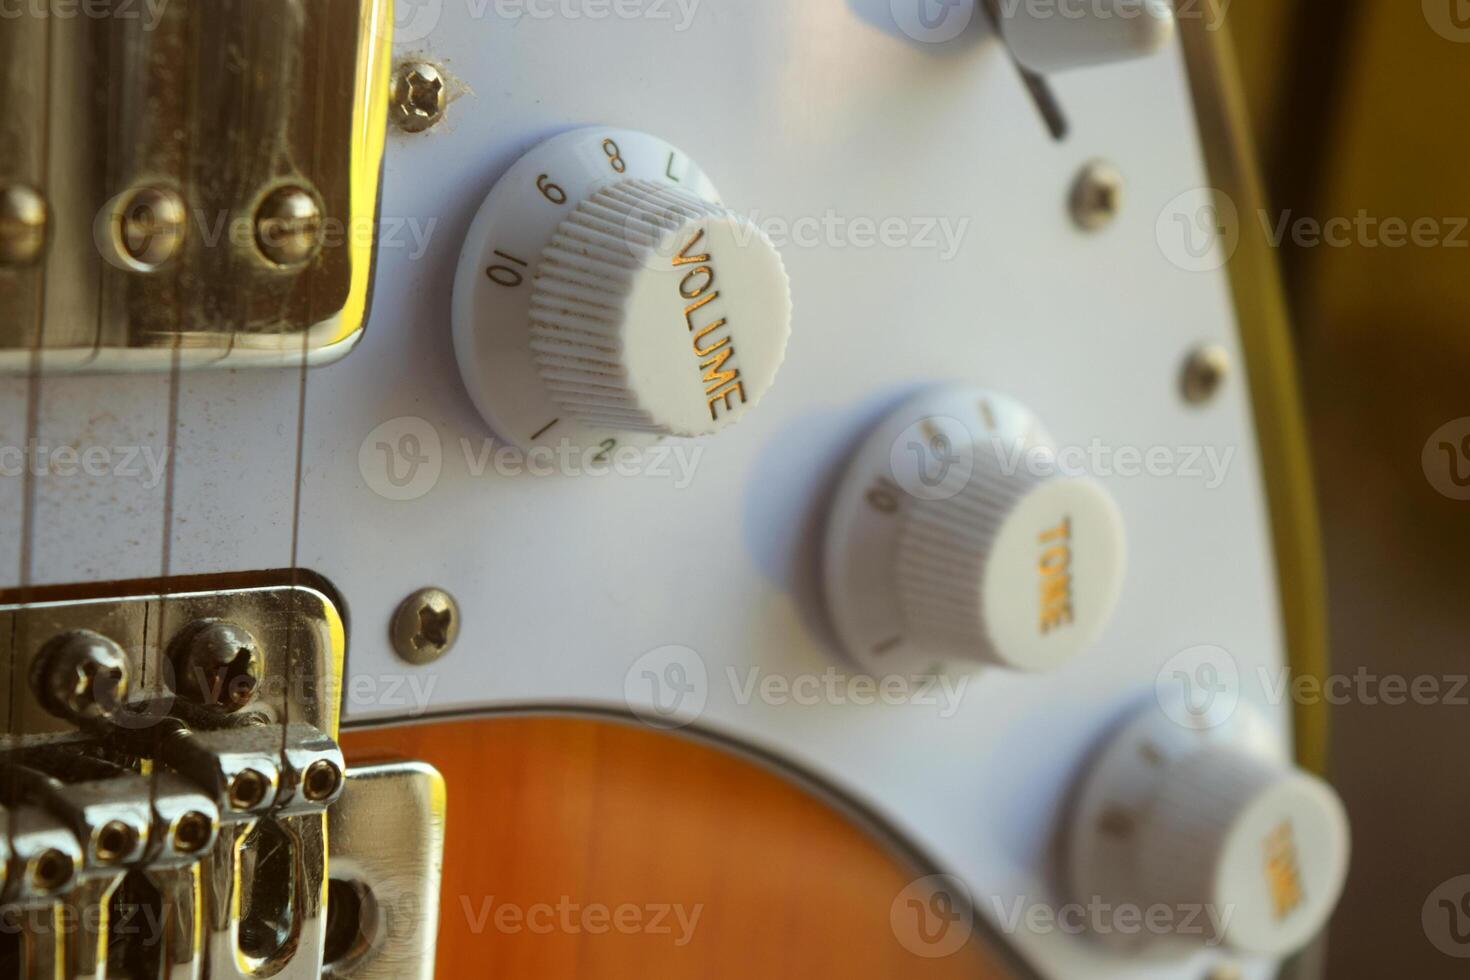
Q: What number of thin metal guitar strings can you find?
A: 3